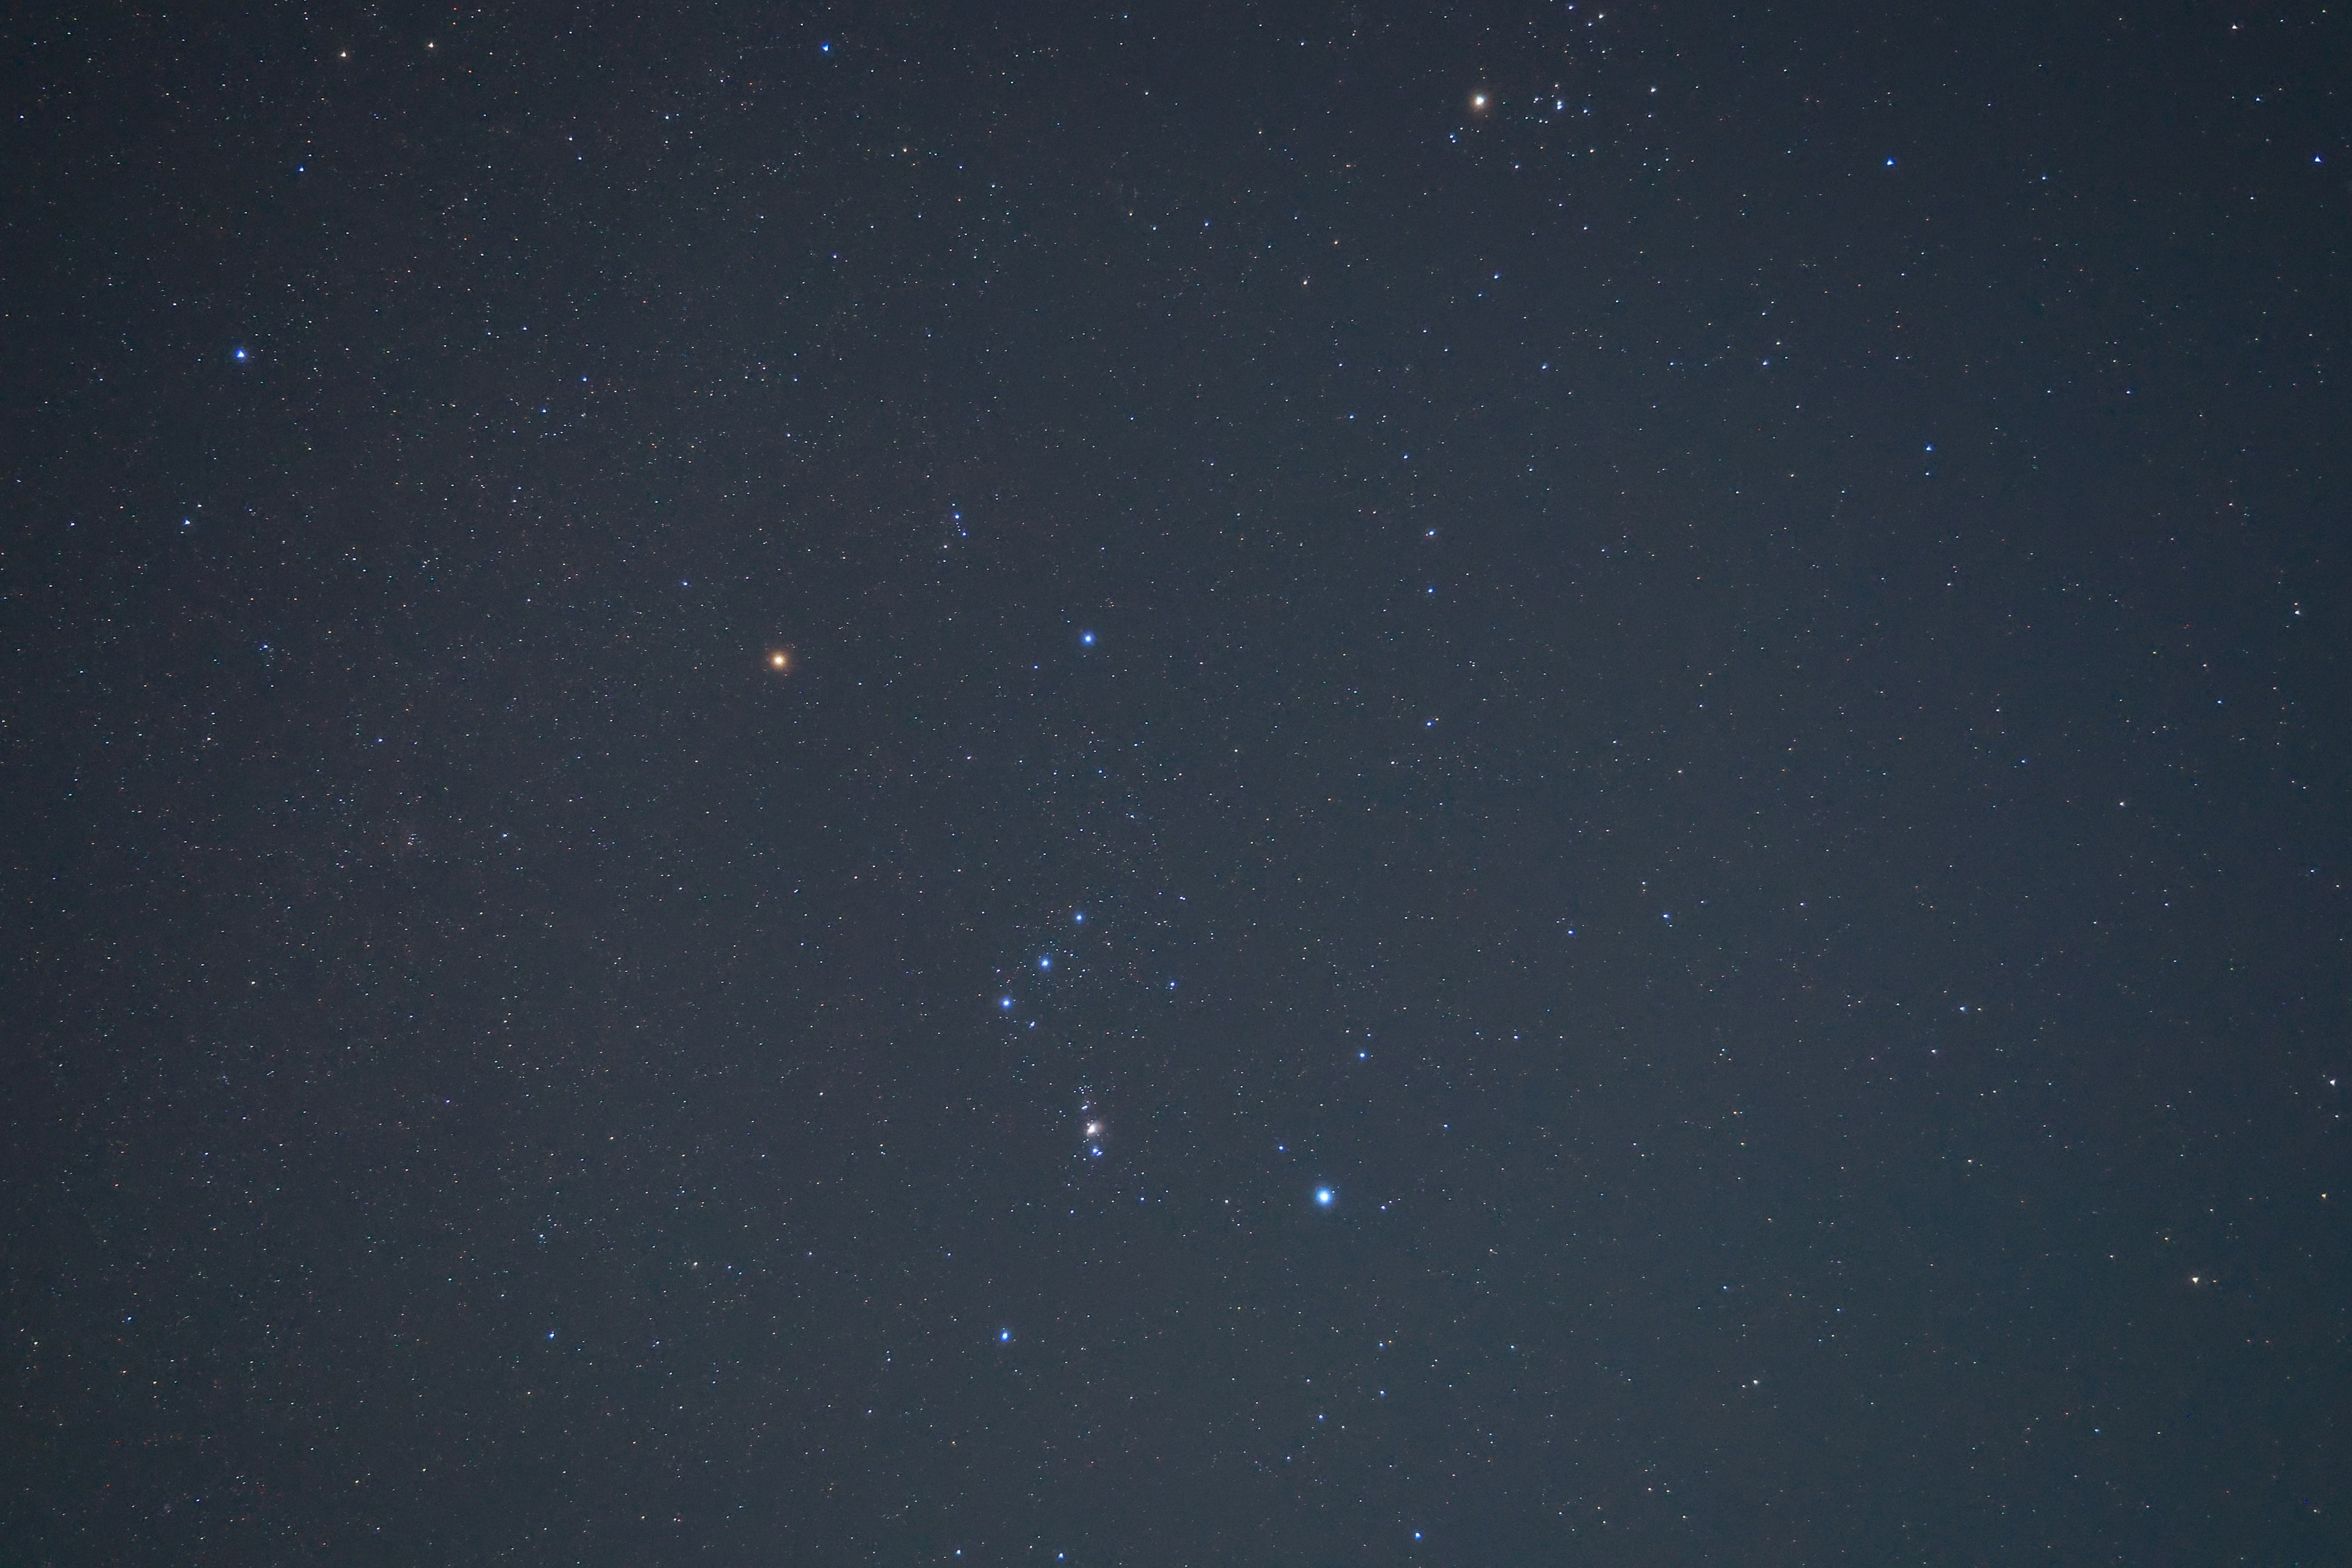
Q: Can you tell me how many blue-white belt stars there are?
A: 3